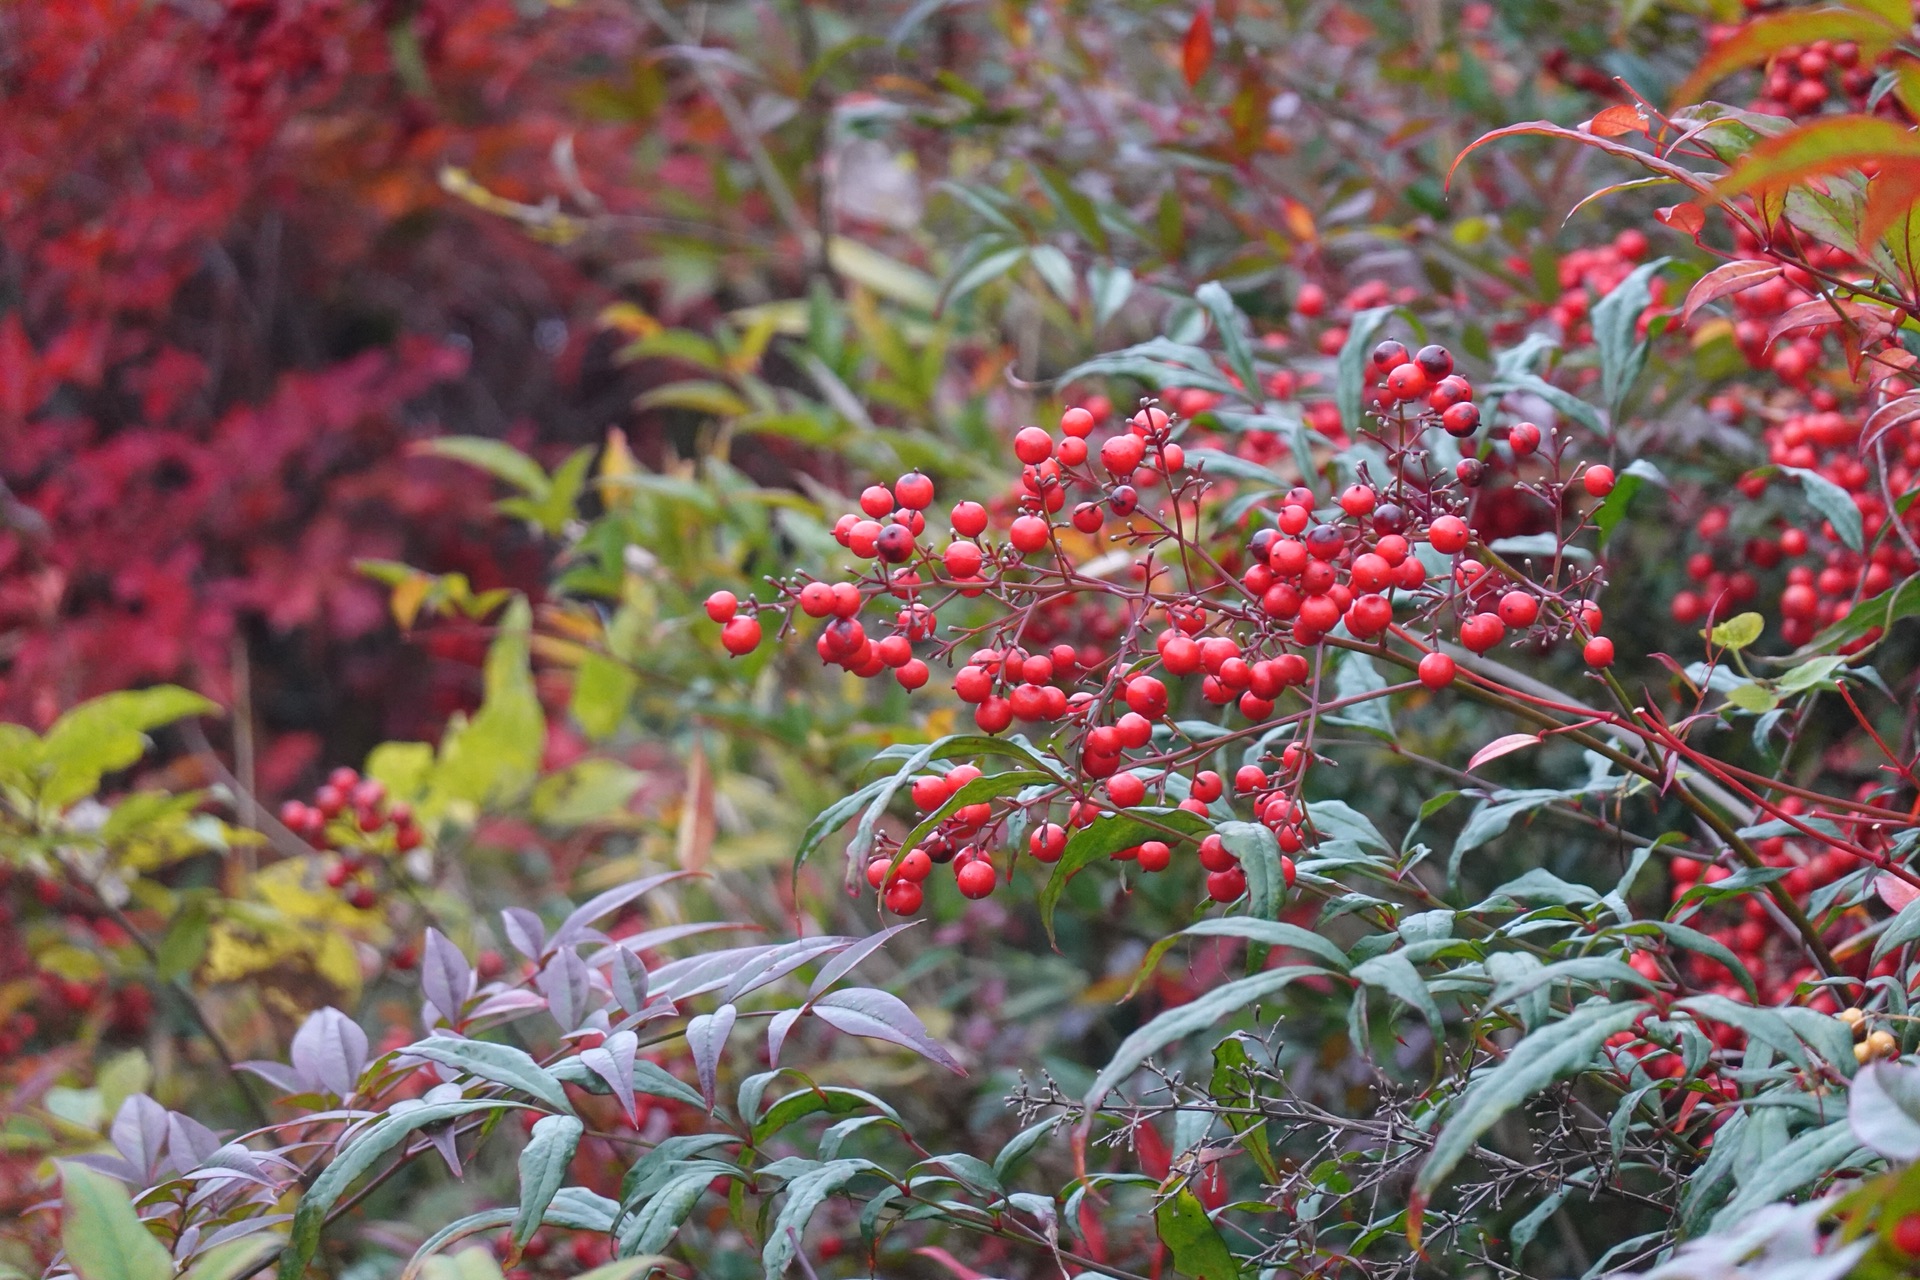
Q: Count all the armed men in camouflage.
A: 0